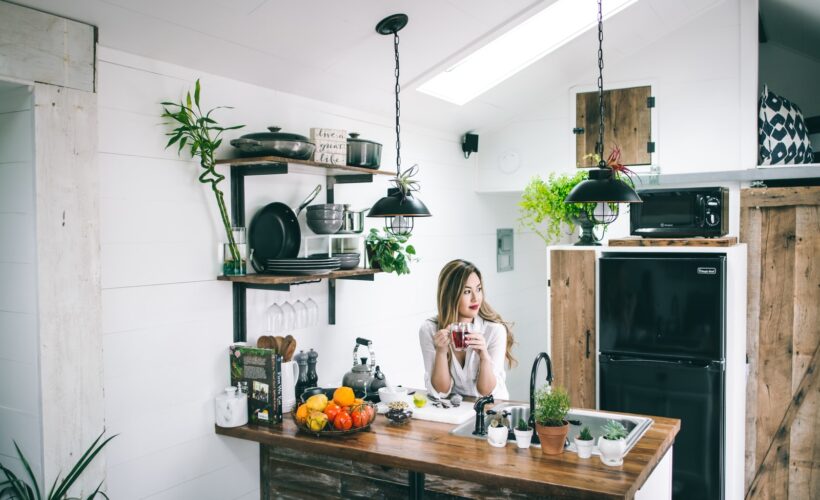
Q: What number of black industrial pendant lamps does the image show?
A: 2